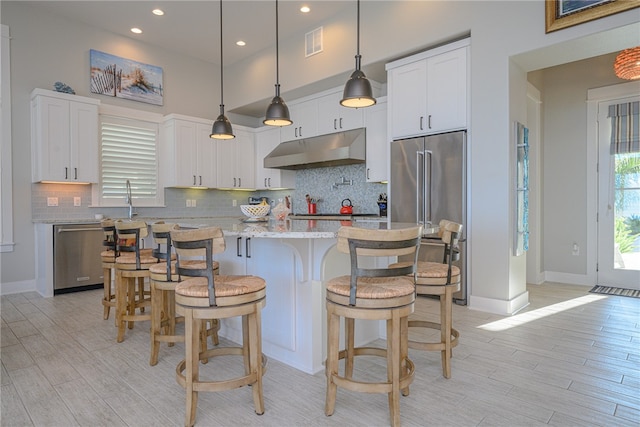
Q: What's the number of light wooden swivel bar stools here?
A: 6